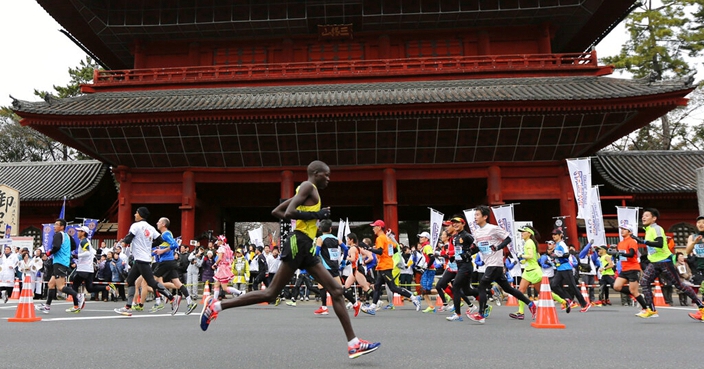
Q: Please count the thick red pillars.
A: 6